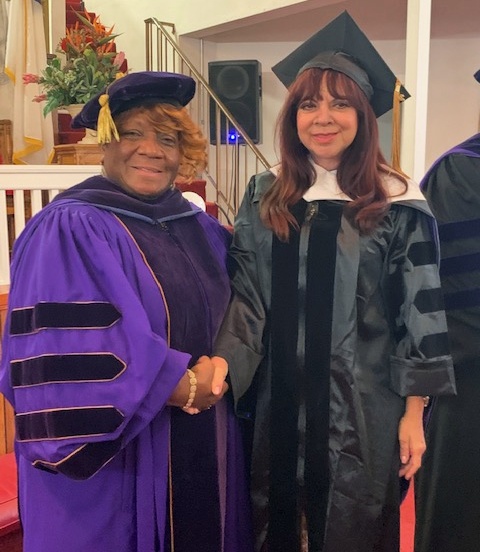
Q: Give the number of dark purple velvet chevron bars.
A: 4